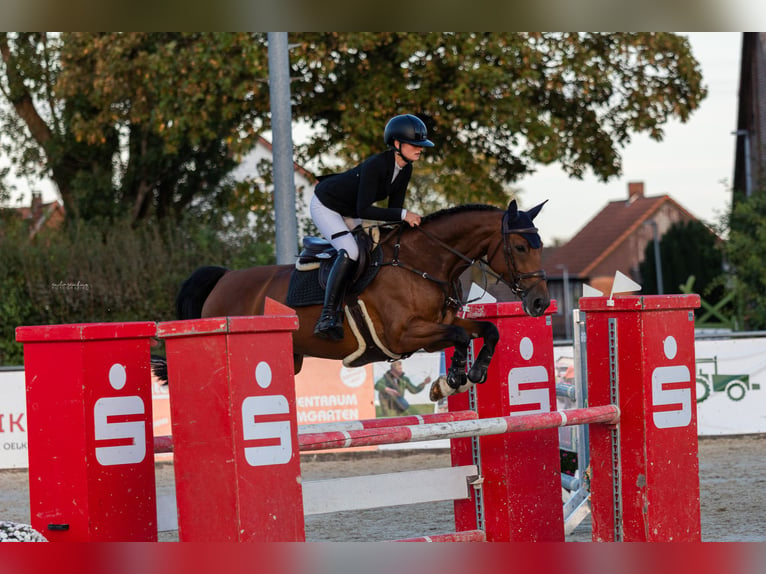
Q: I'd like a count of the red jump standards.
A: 4